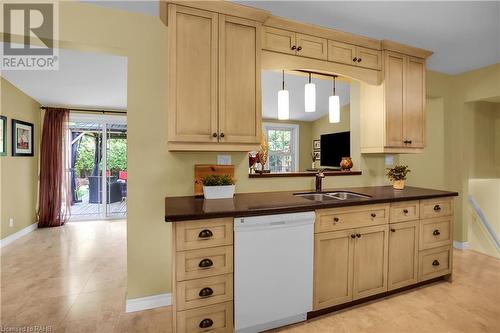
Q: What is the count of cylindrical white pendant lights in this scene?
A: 3